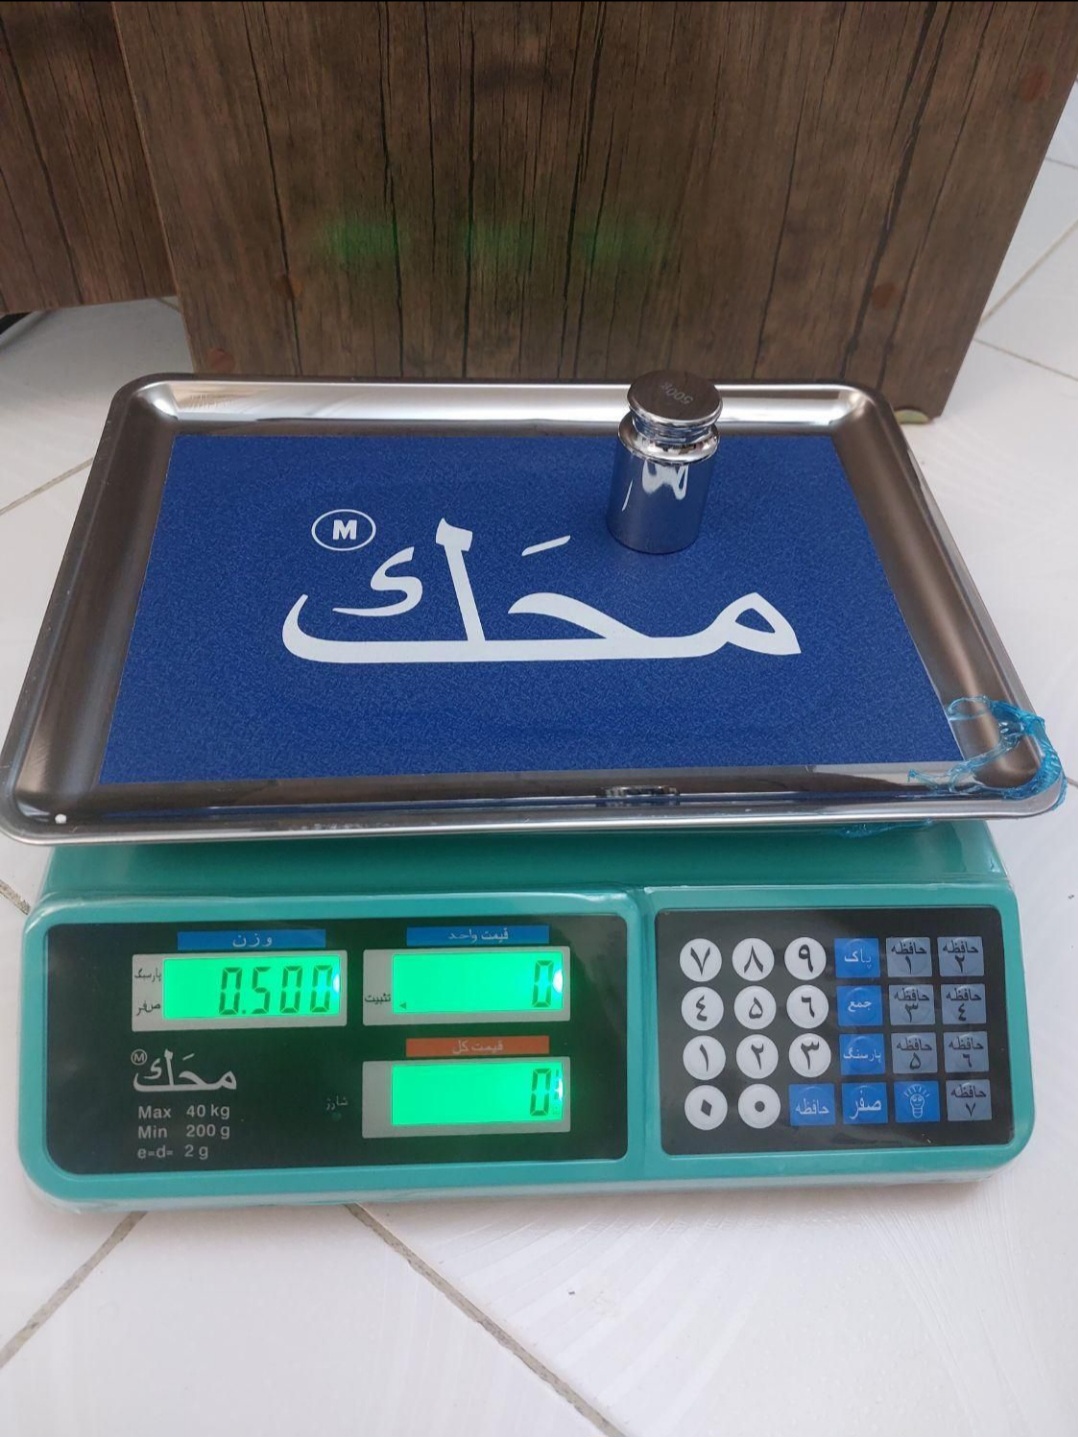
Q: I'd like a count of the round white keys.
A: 11